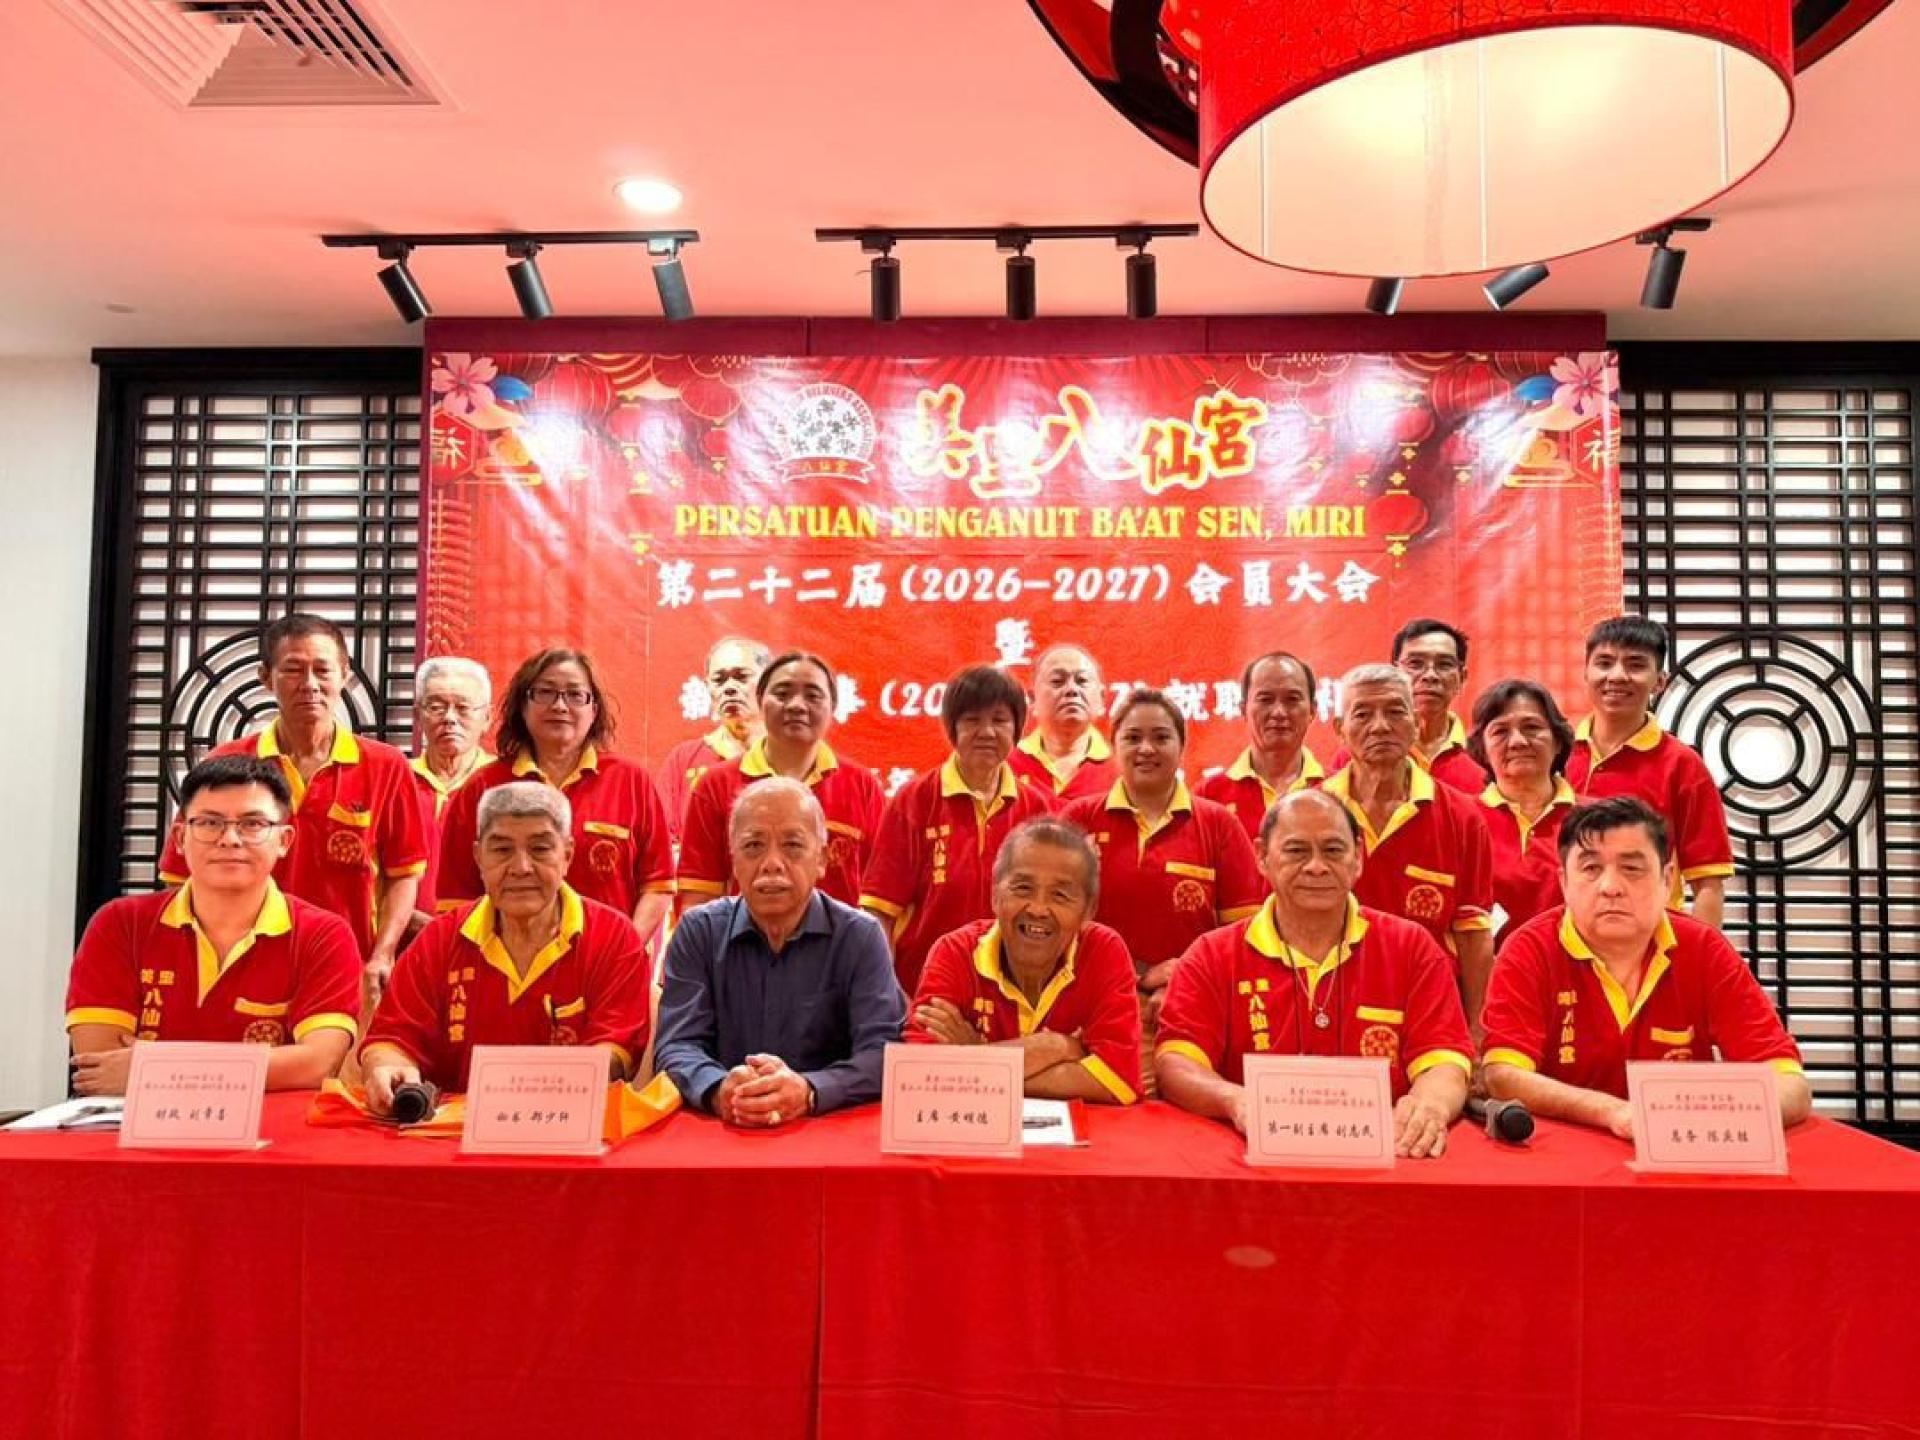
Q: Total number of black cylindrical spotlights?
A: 9